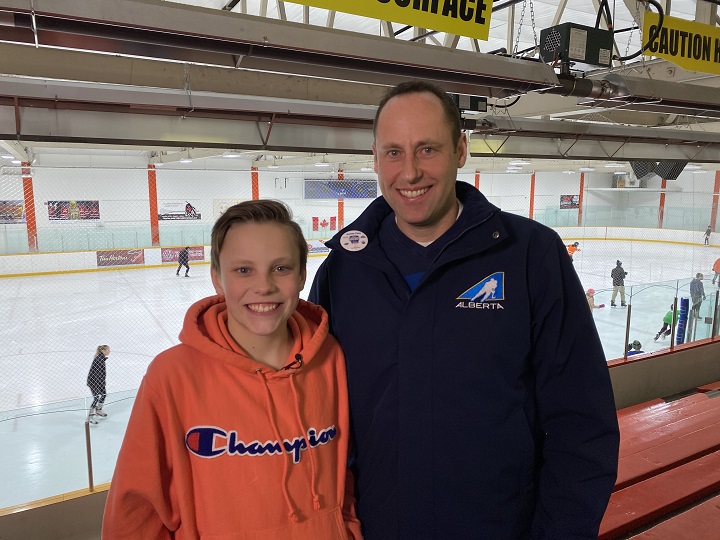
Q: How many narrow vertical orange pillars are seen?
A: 9